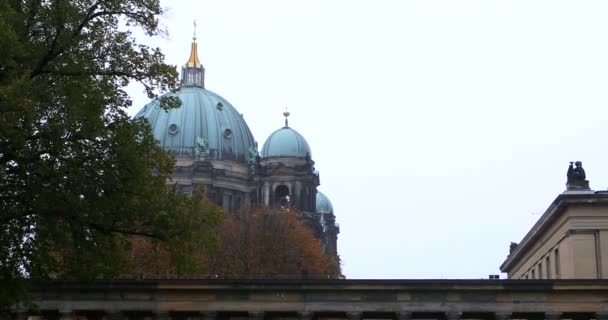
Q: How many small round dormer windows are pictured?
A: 3